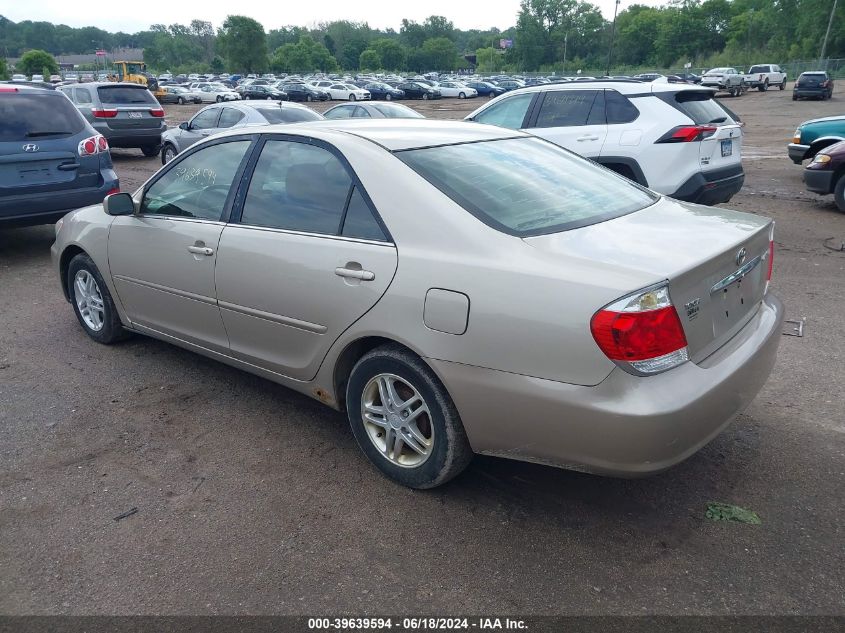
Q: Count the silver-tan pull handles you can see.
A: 2